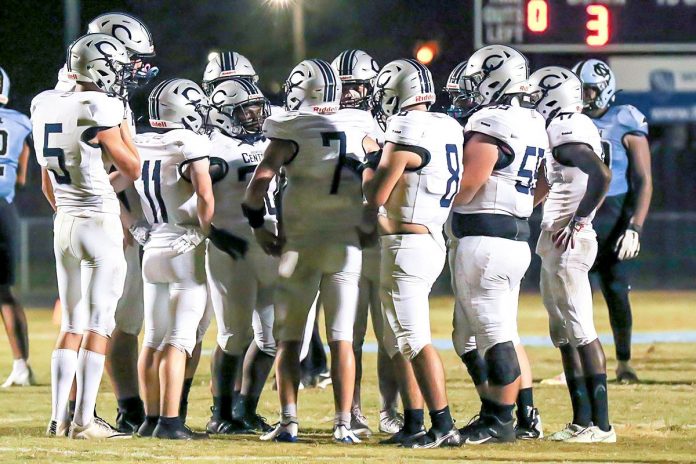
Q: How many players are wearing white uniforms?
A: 11